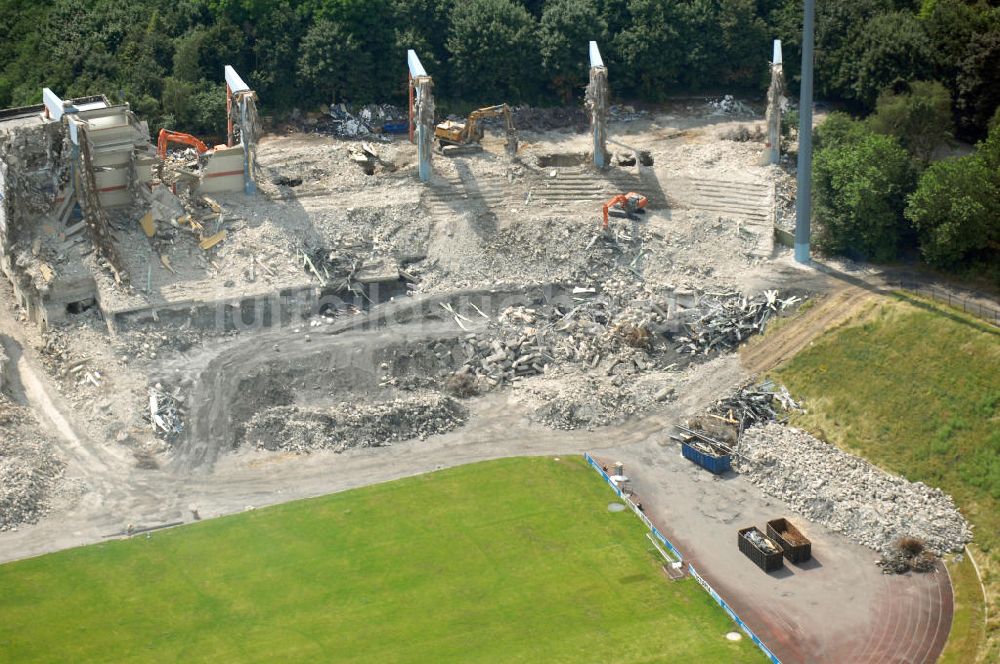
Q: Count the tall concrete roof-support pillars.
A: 5